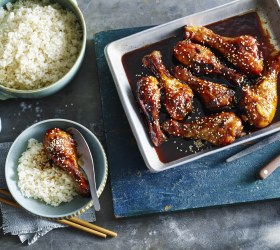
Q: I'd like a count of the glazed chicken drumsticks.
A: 8